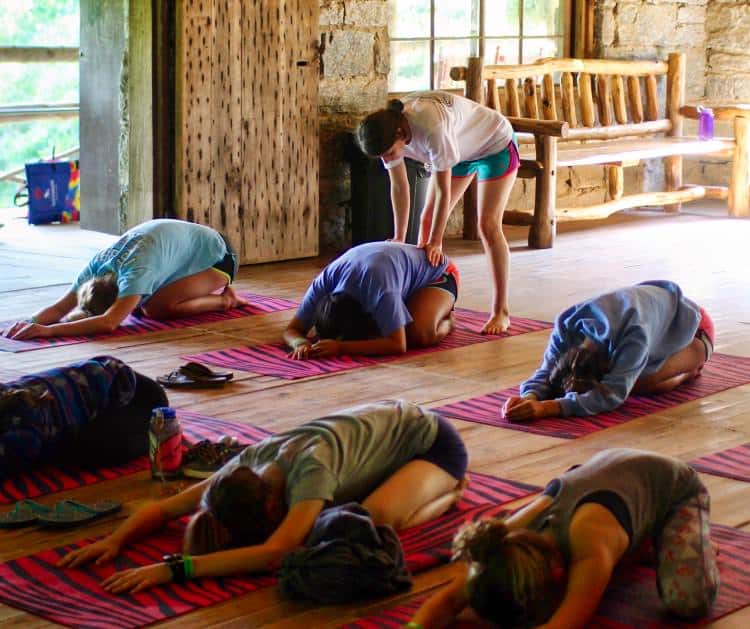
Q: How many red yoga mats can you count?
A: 7